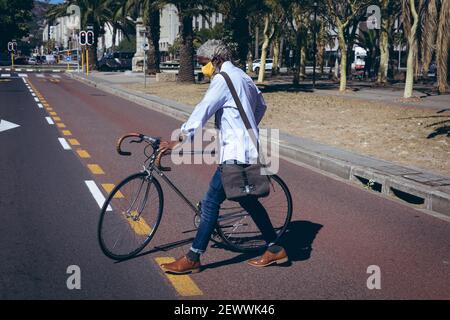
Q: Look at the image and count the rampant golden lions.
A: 0